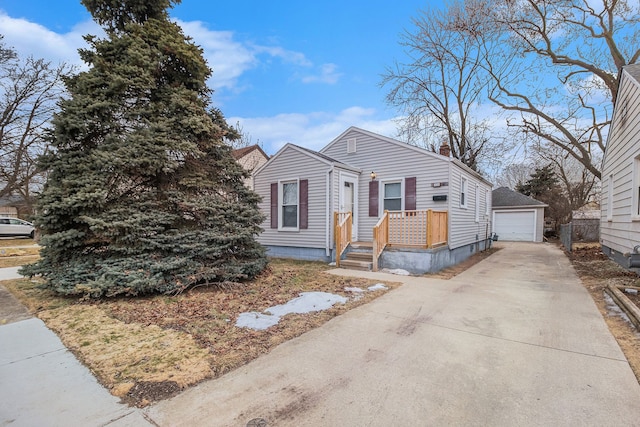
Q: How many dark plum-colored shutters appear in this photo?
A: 4